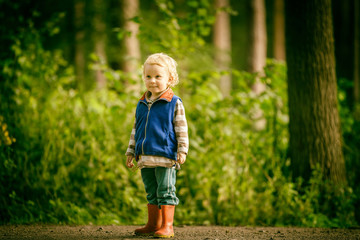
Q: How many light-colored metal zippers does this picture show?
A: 1